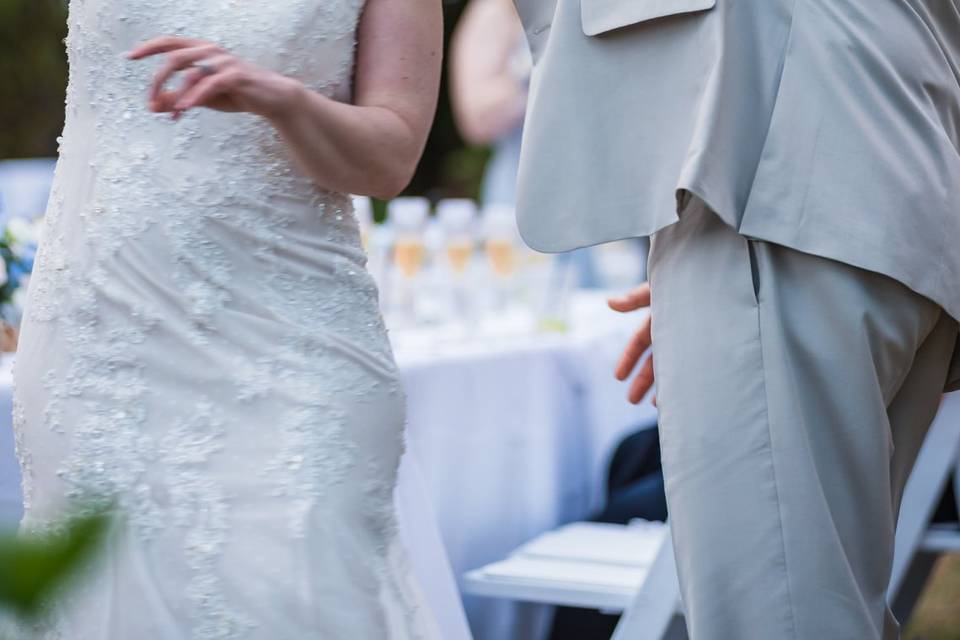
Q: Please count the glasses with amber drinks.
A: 3